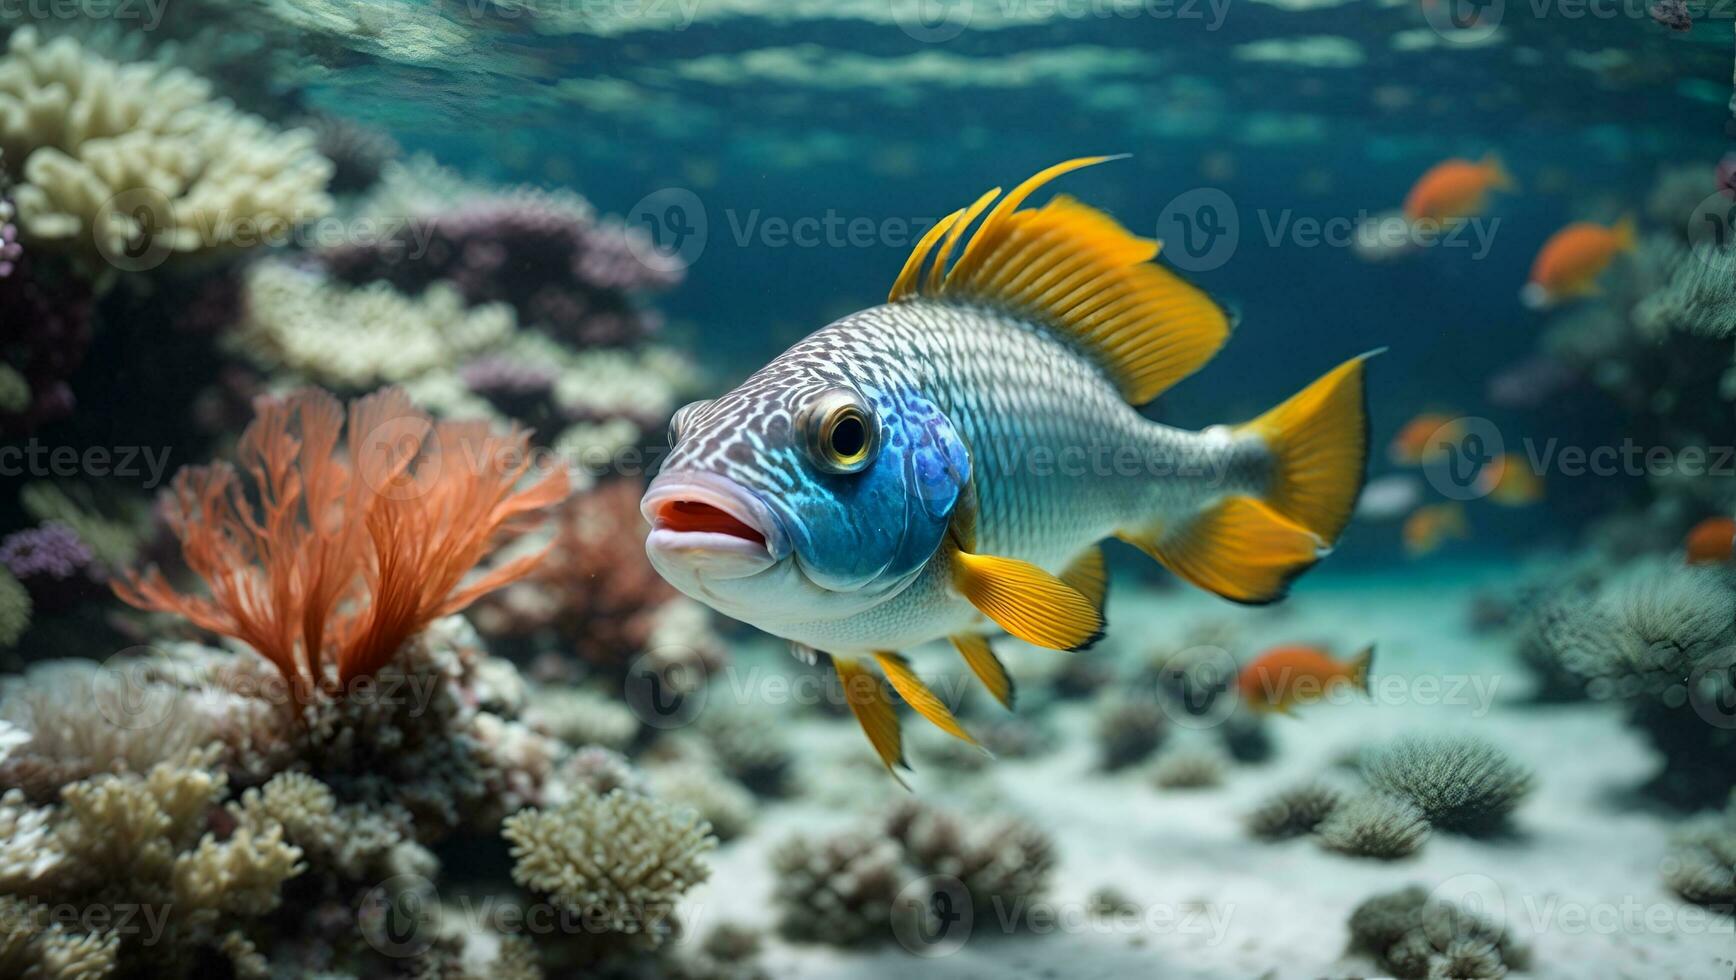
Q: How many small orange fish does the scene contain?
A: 7